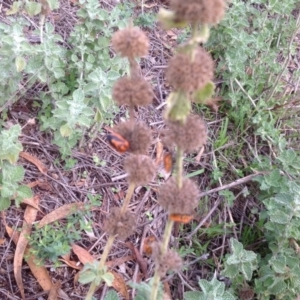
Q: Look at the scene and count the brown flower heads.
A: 10